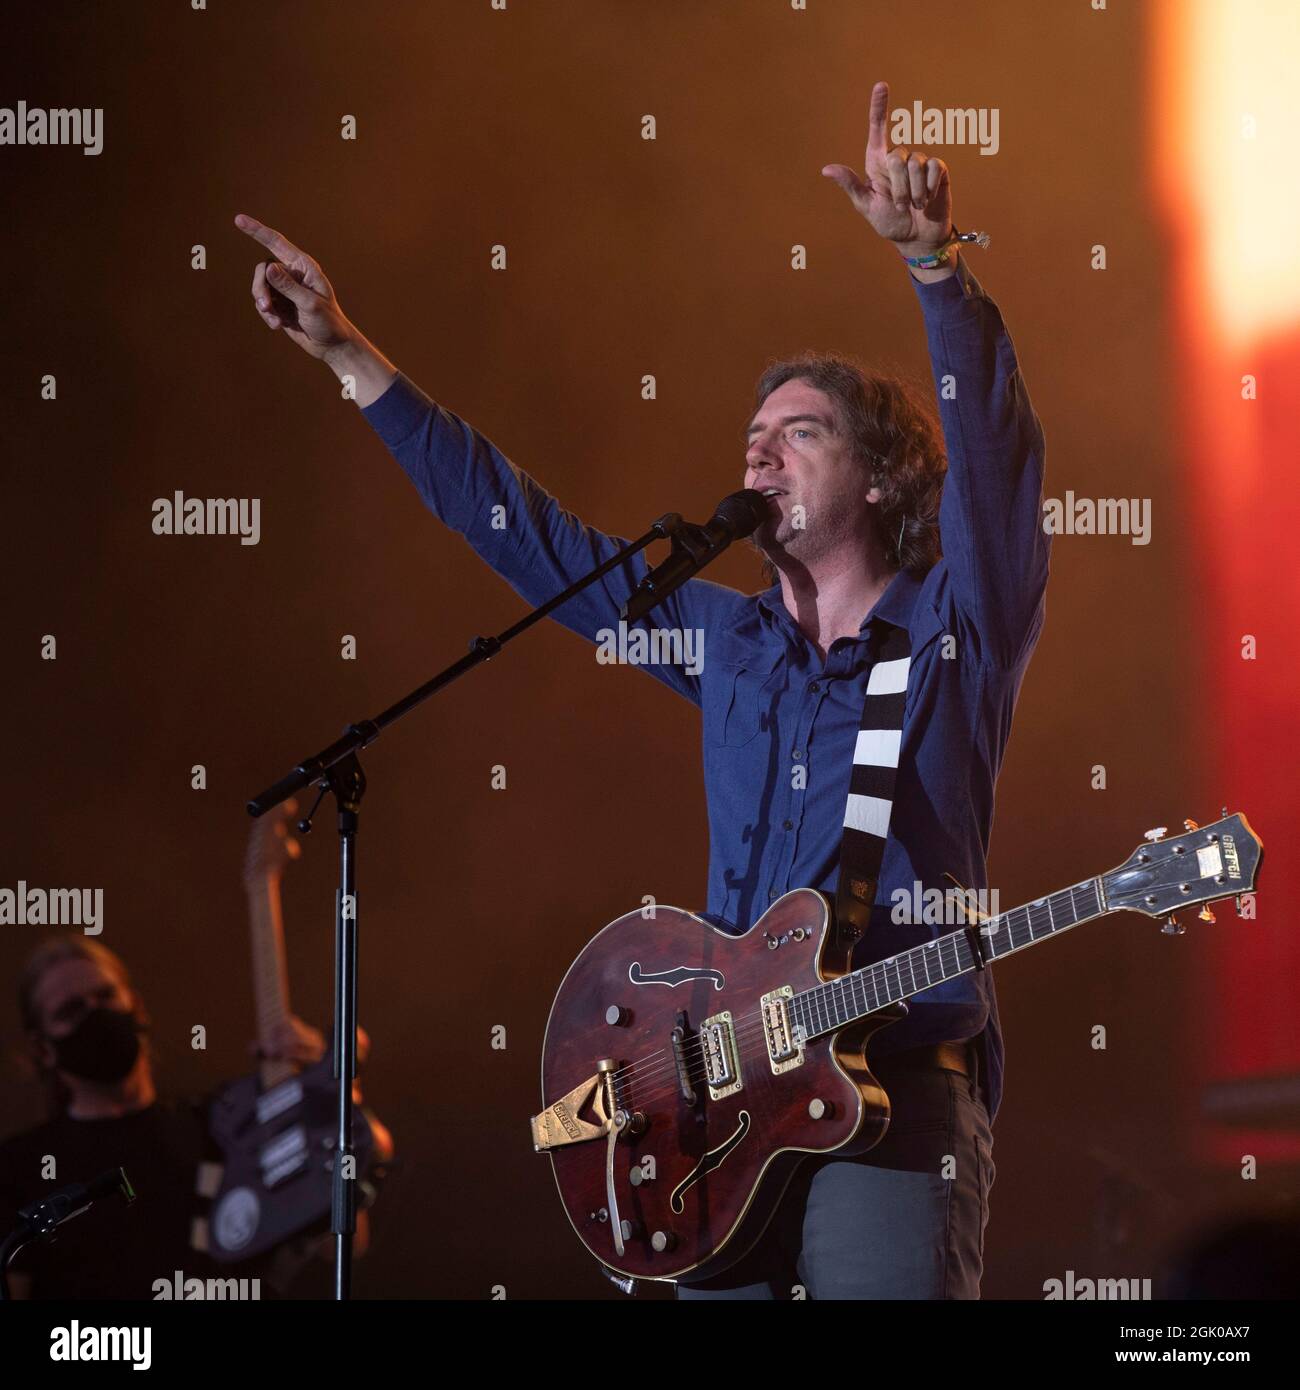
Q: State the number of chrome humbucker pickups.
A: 2